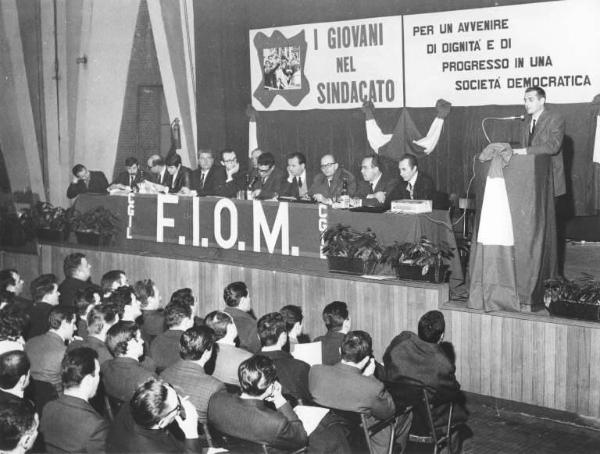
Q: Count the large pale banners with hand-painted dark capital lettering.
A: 2